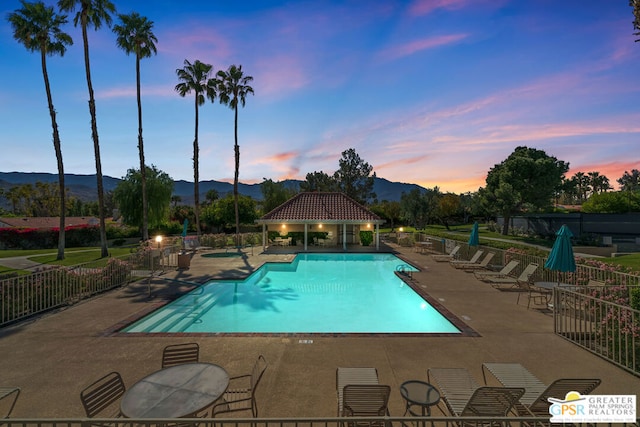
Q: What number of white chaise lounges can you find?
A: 8